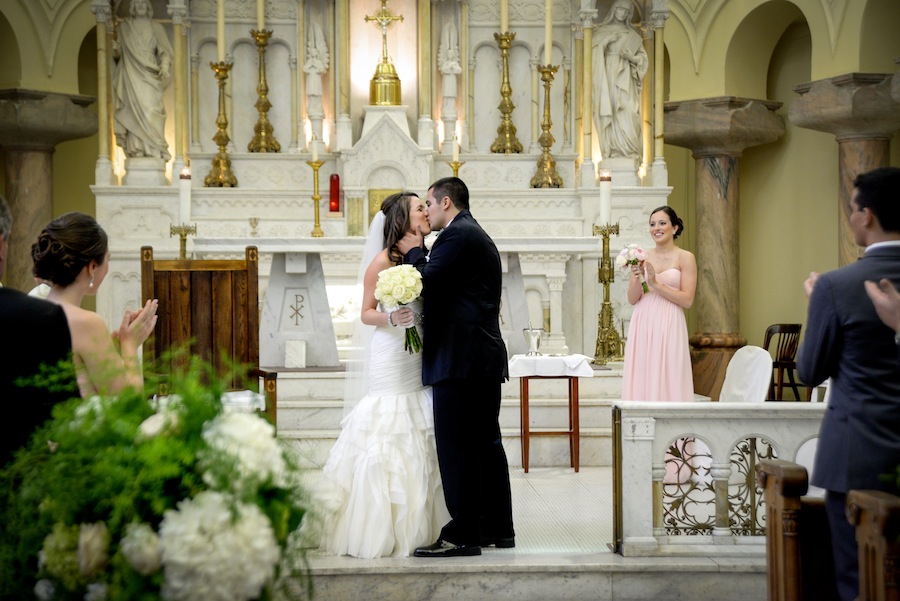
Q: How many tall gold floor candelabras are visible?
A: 2